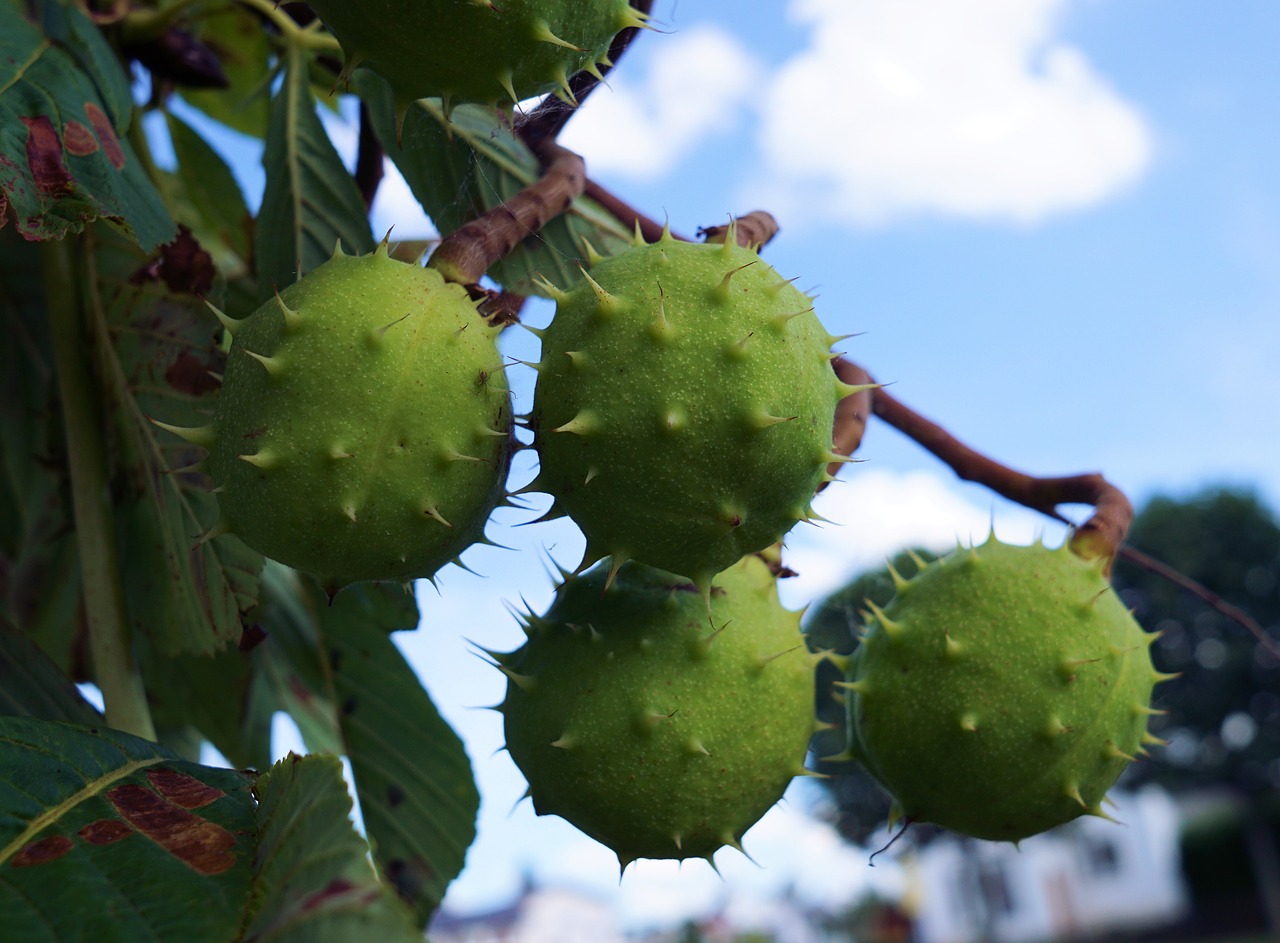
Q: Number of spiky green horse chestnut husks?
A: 5